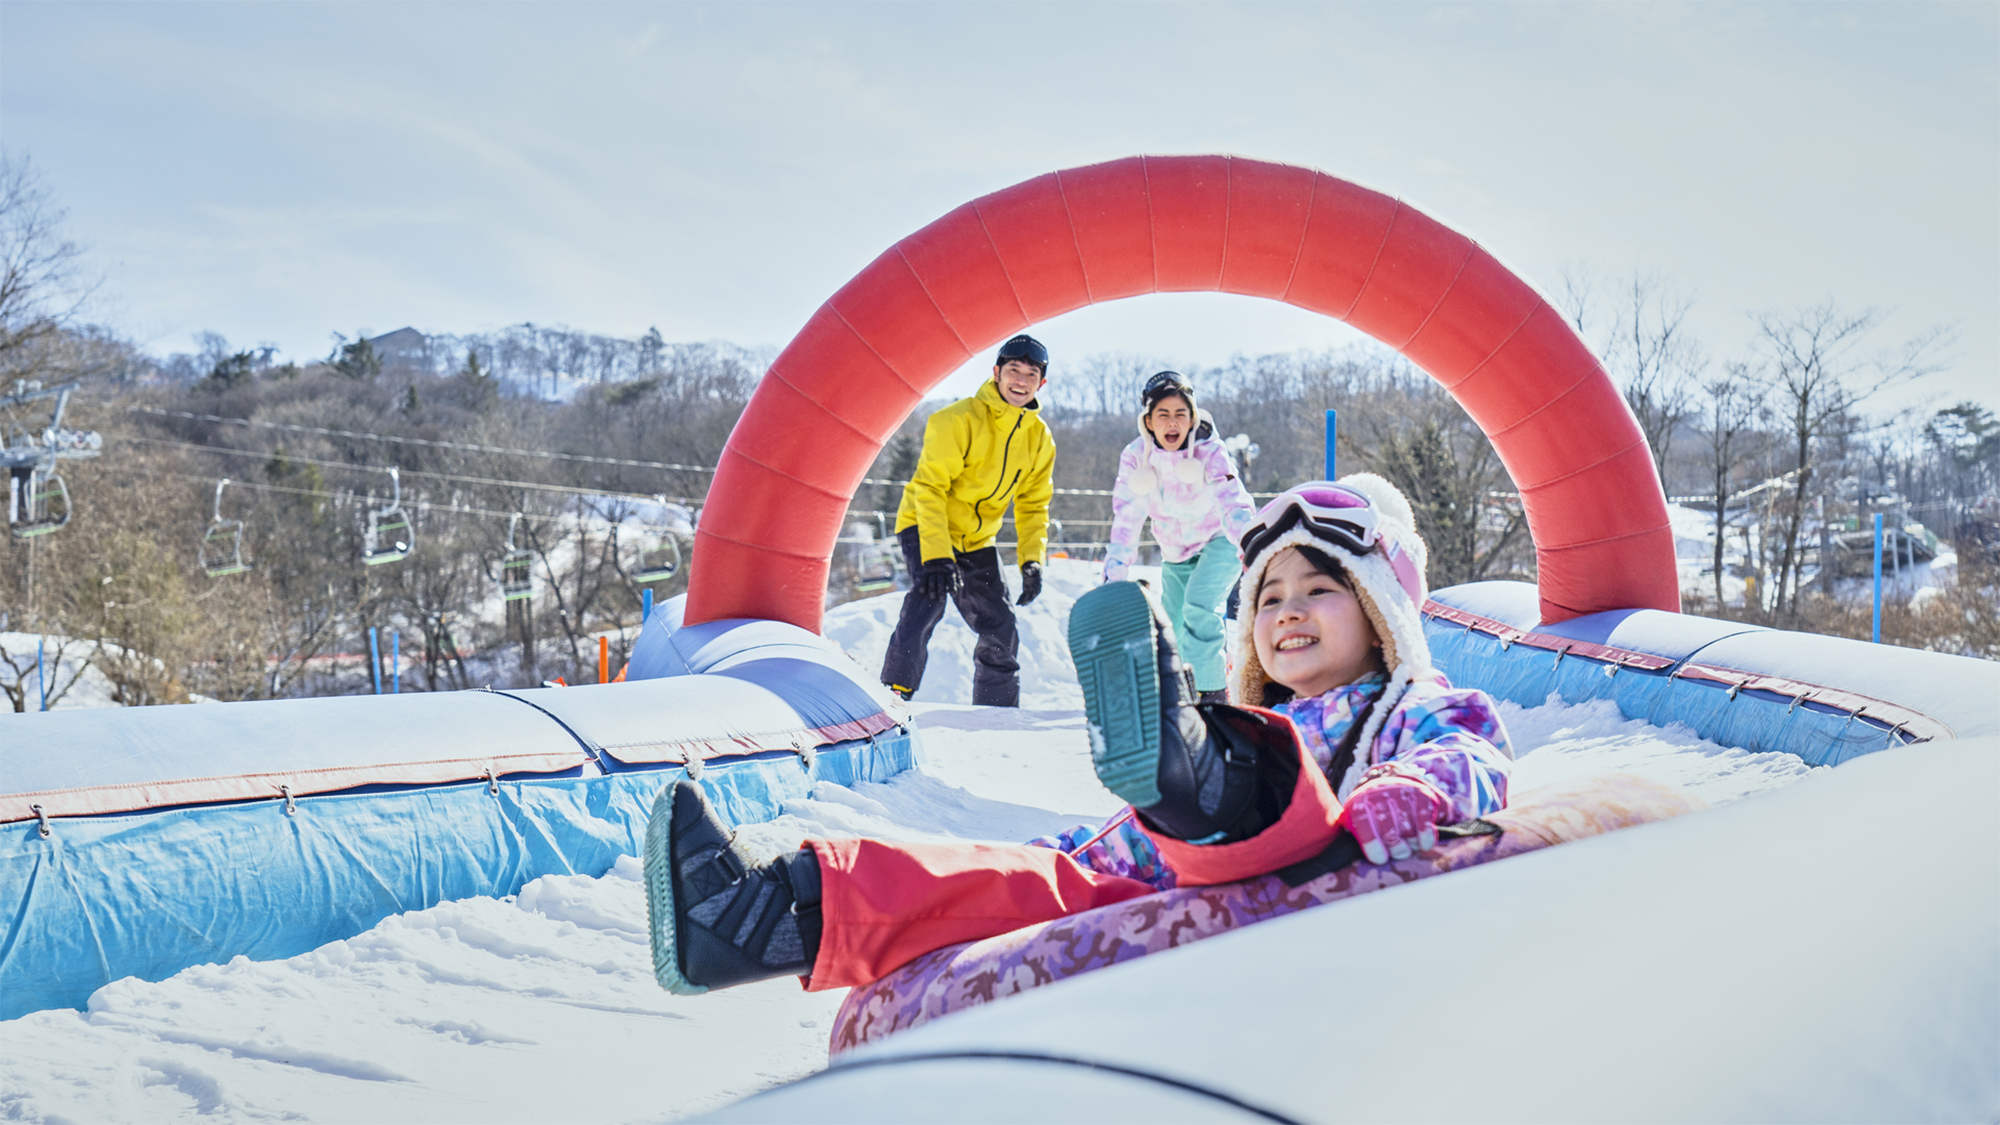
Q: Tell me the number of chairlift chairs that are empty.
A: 6